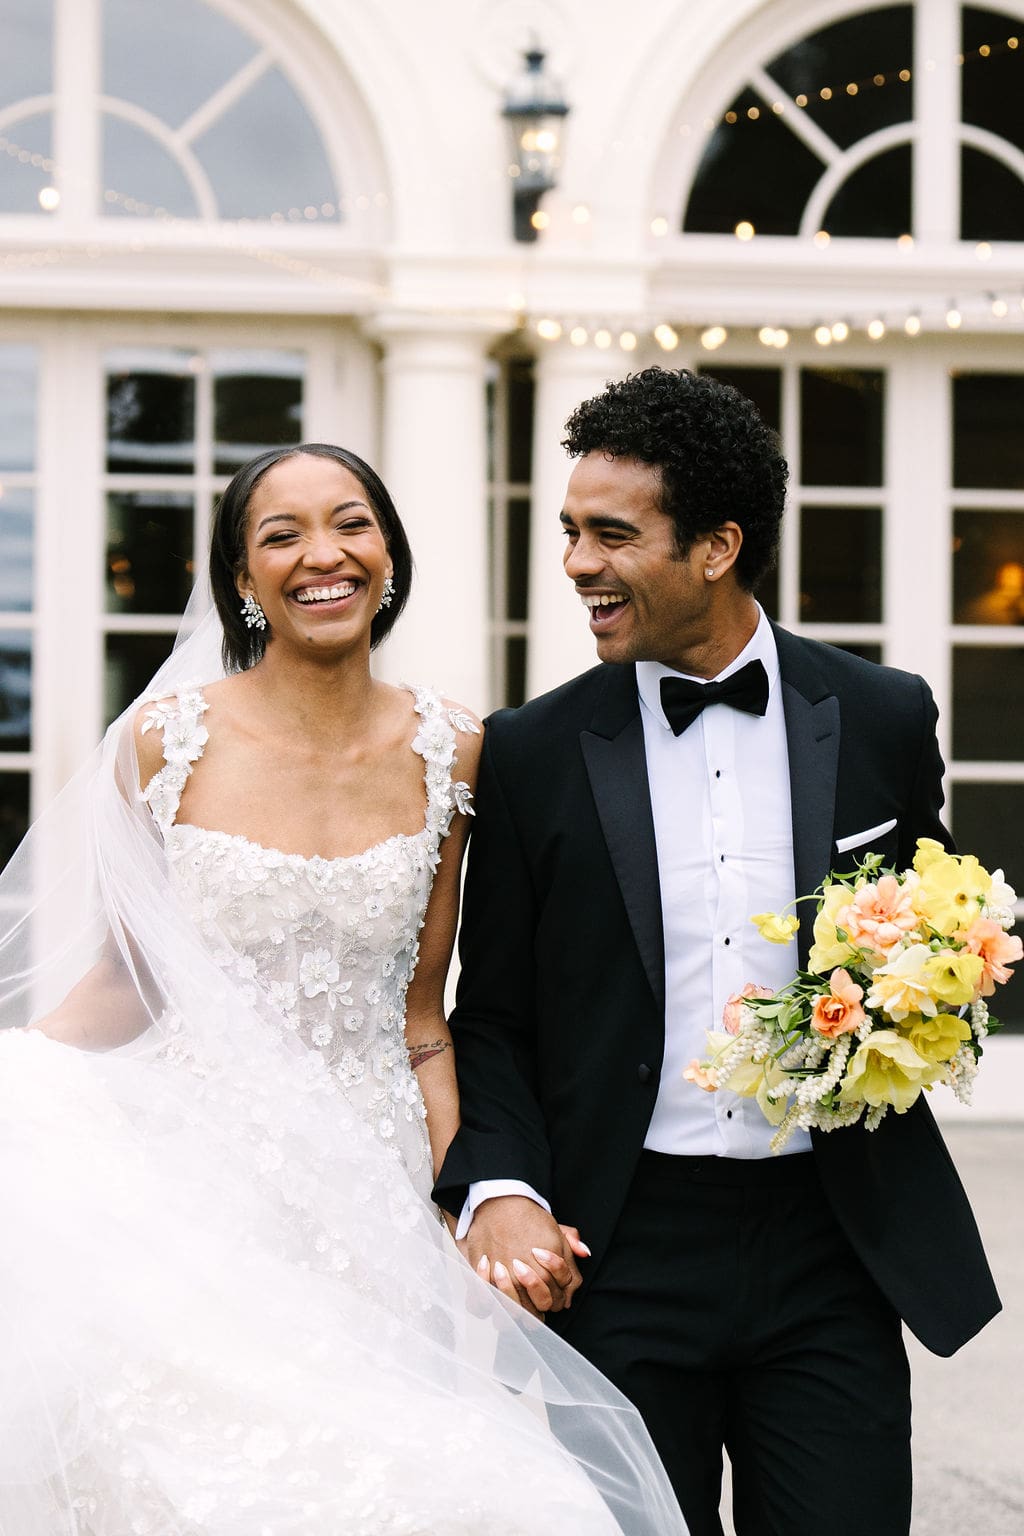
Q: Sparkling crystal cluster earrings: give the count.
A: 2